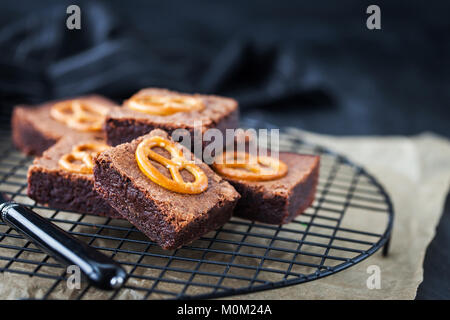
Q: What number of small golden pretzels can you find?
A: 5